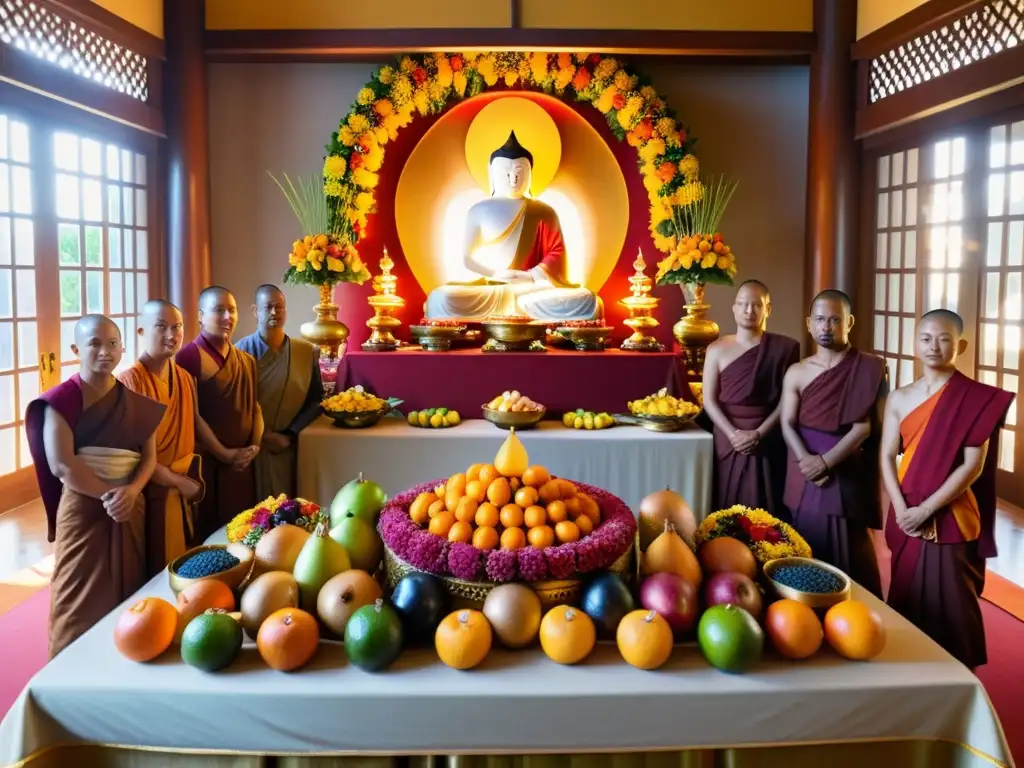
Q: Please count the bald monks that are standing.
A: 7